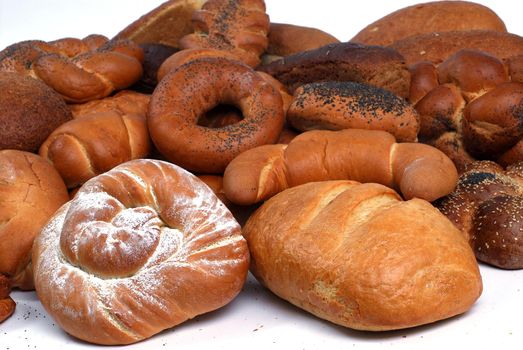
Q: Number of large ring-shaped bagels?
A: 1